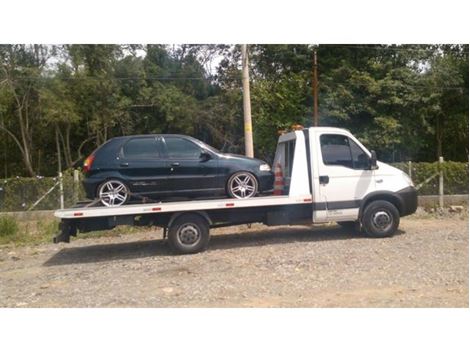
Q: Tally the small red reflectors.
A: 4